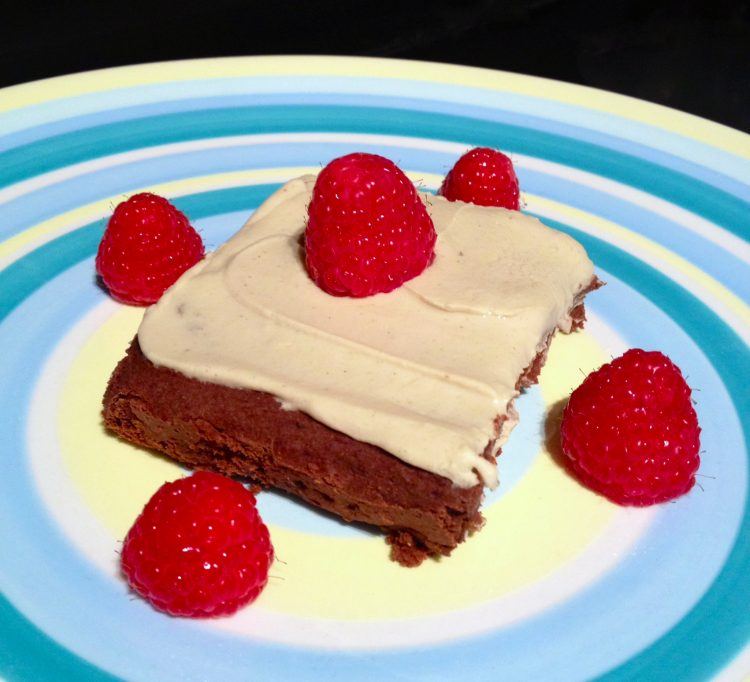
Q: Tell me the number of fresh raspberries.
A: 5